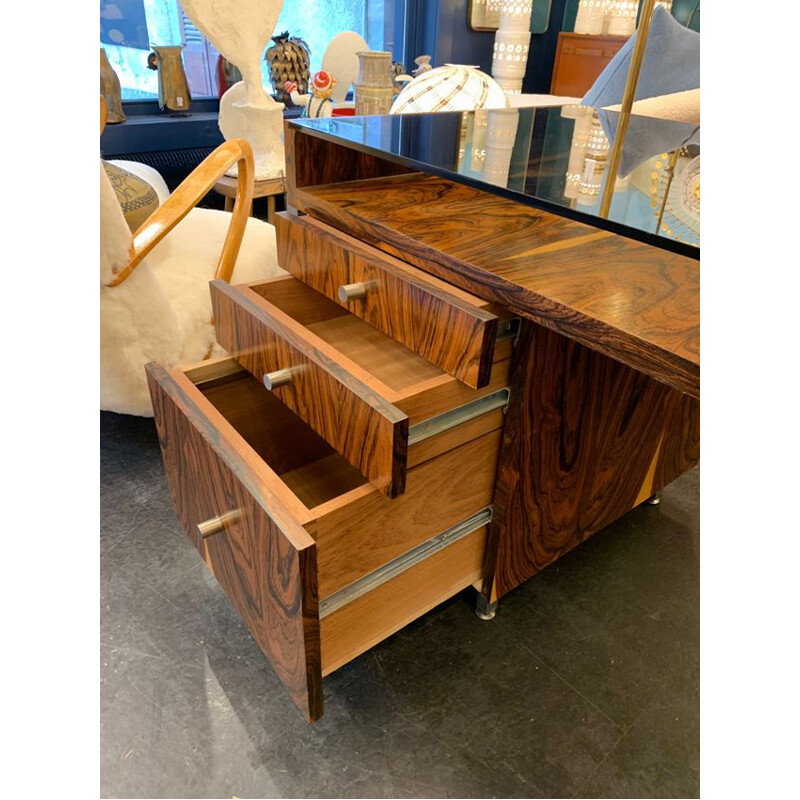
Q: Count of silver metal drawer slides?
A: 3